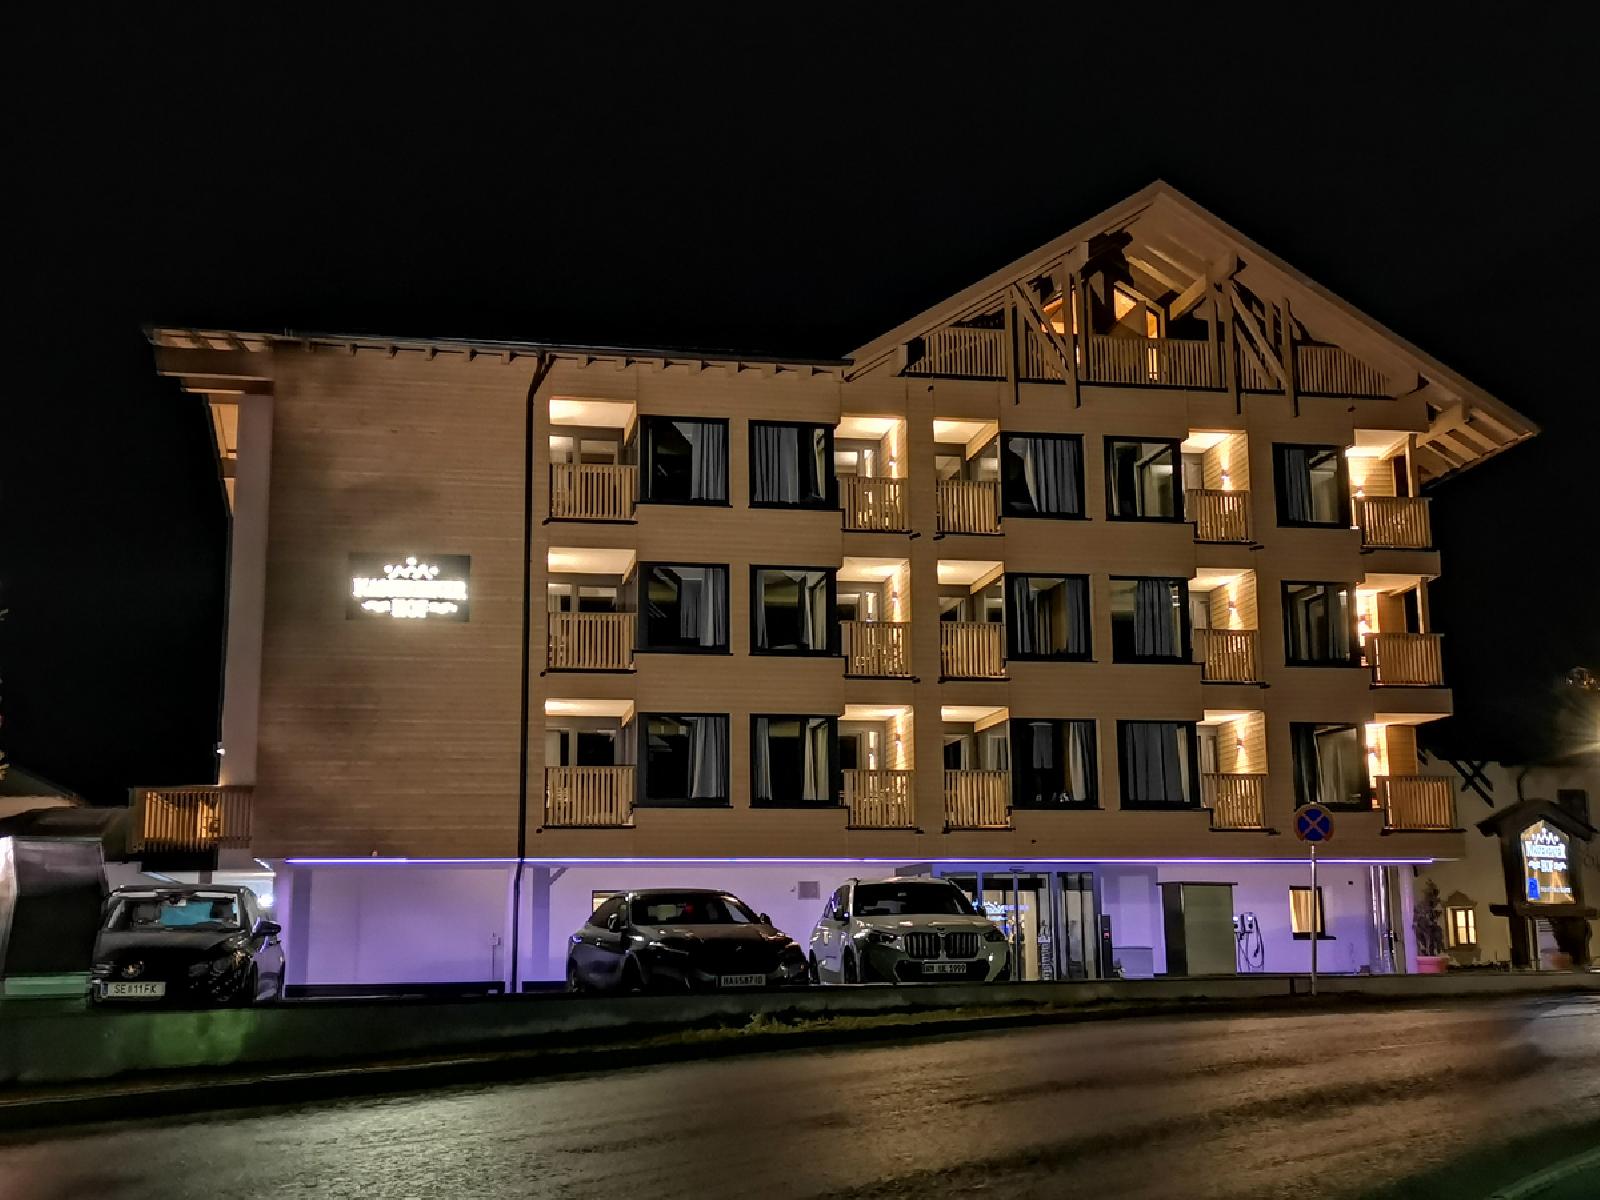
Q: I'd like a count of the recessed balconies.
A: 15